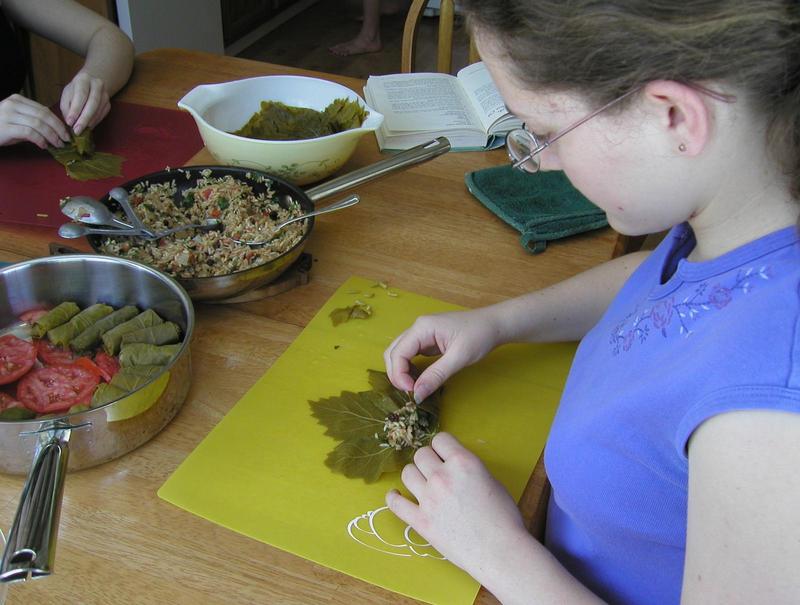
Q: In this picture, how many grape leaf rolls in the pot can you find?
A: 8